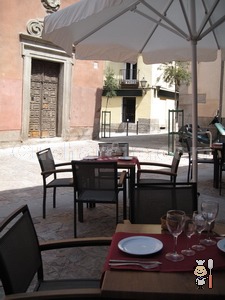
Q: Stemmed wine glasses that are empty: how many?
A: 4